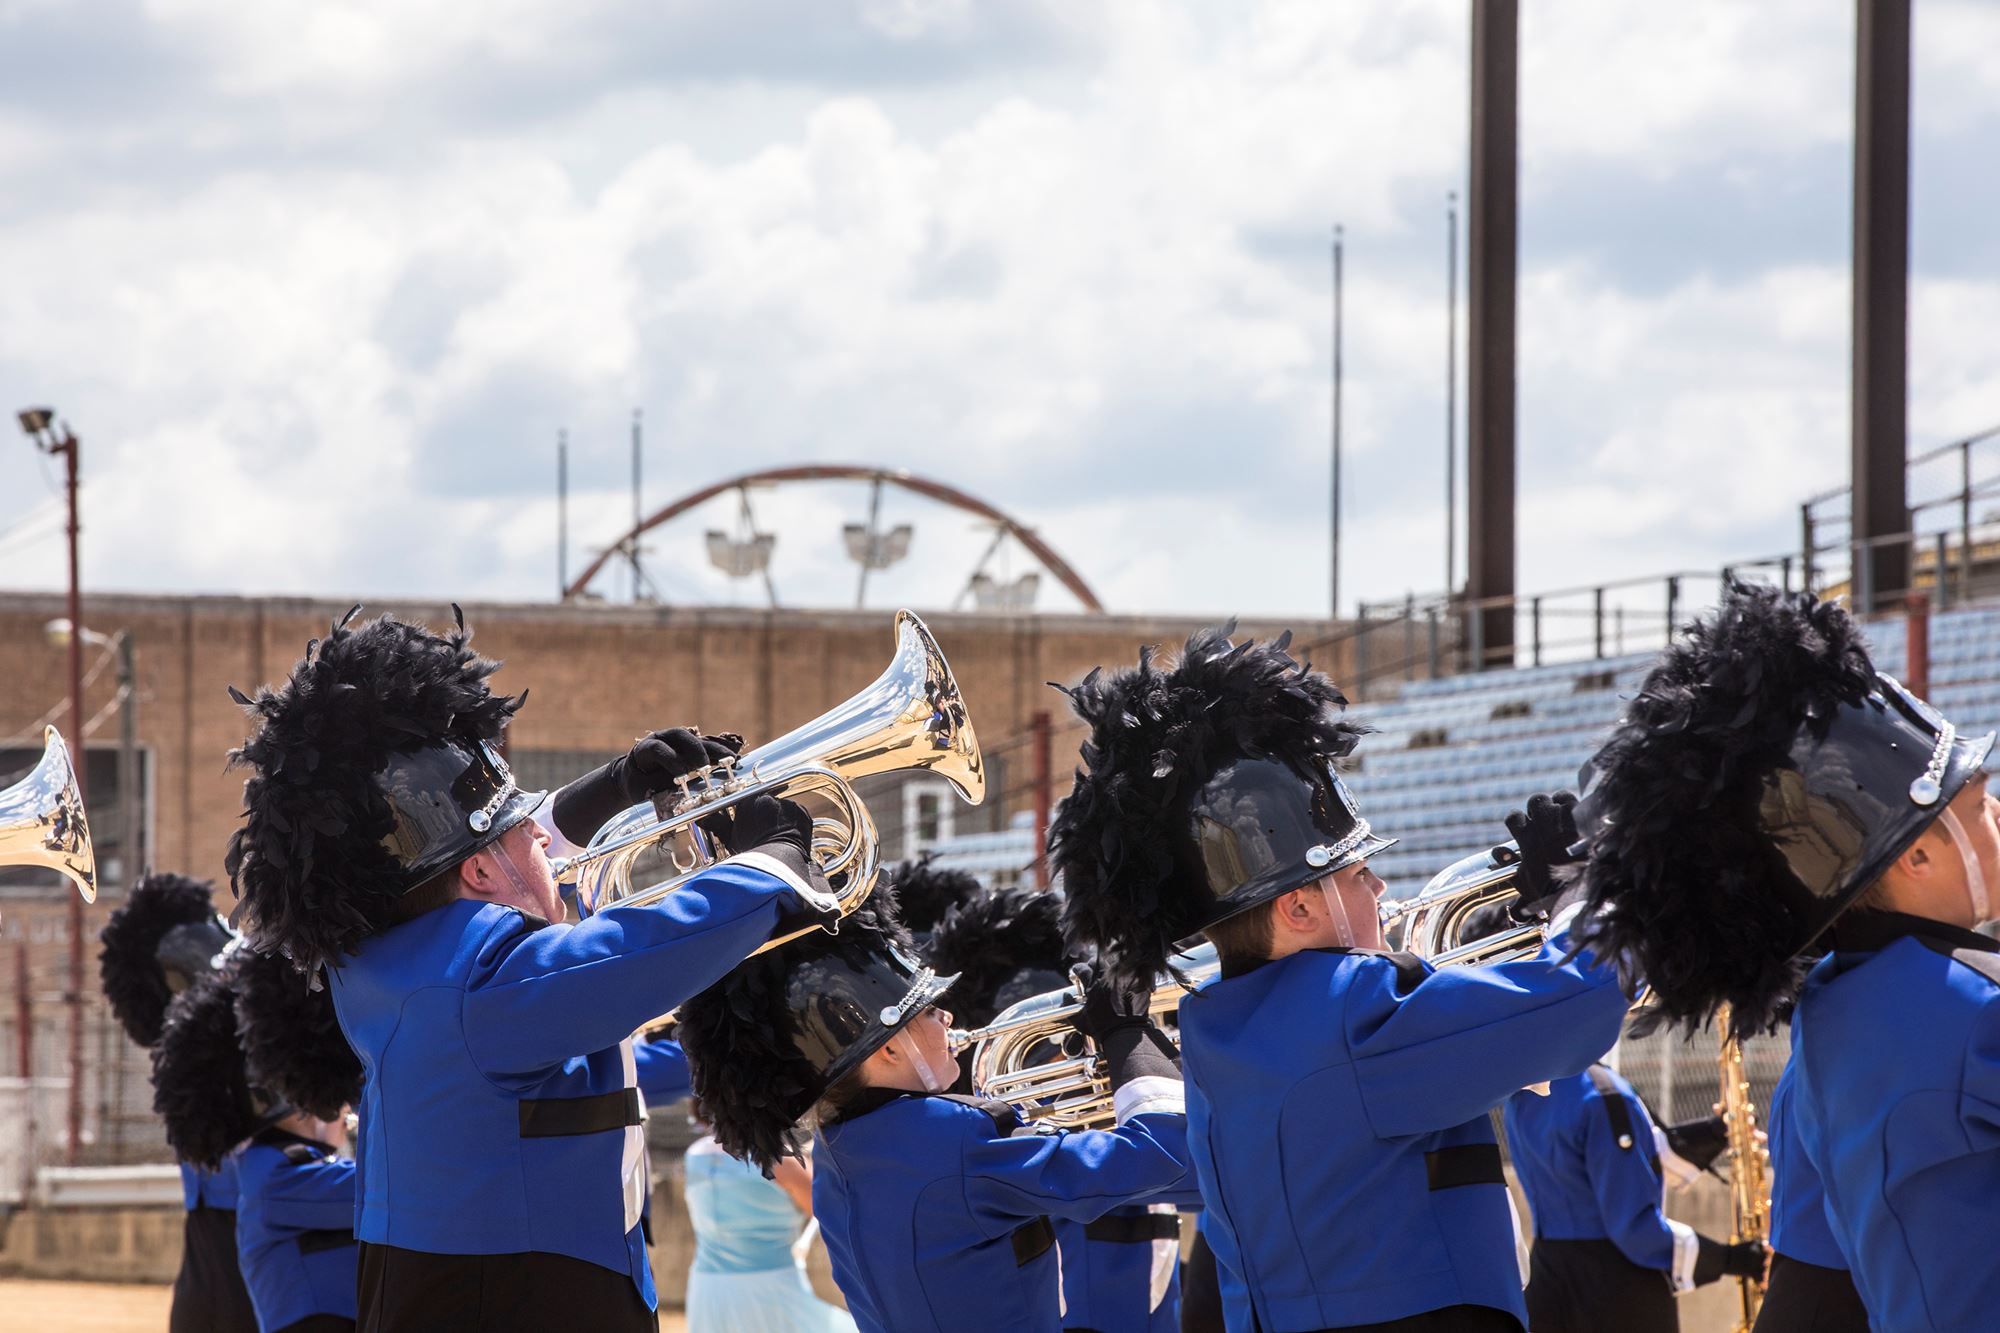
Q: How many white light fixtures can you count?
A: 1